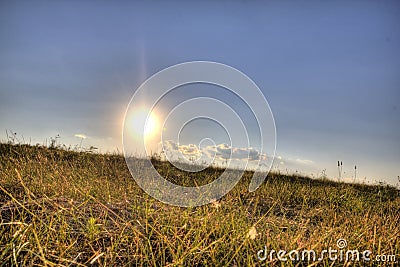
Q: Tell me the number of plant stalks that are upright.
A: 3